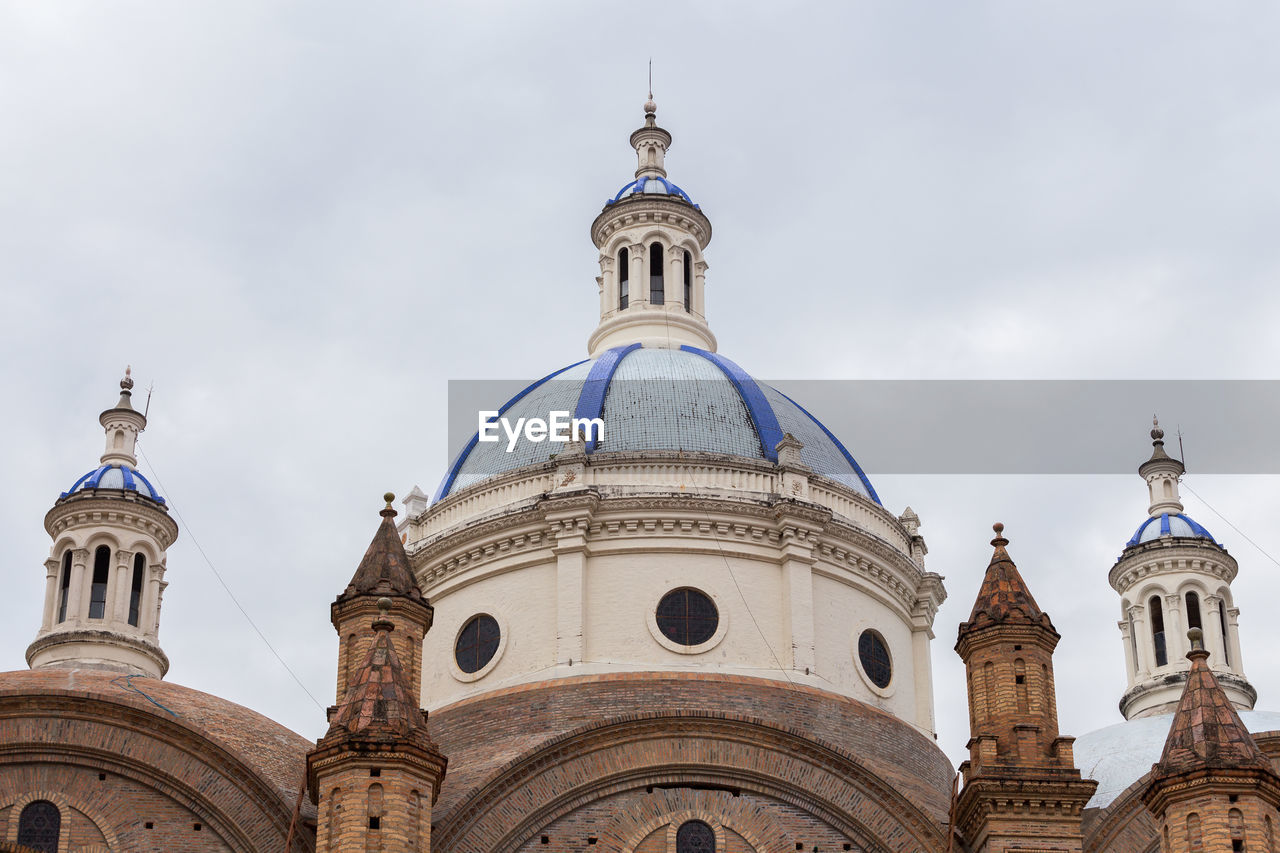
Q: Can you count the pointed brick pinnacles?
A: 4